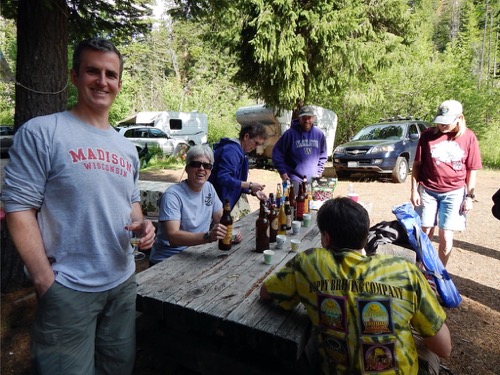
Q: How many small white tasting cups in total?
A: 5